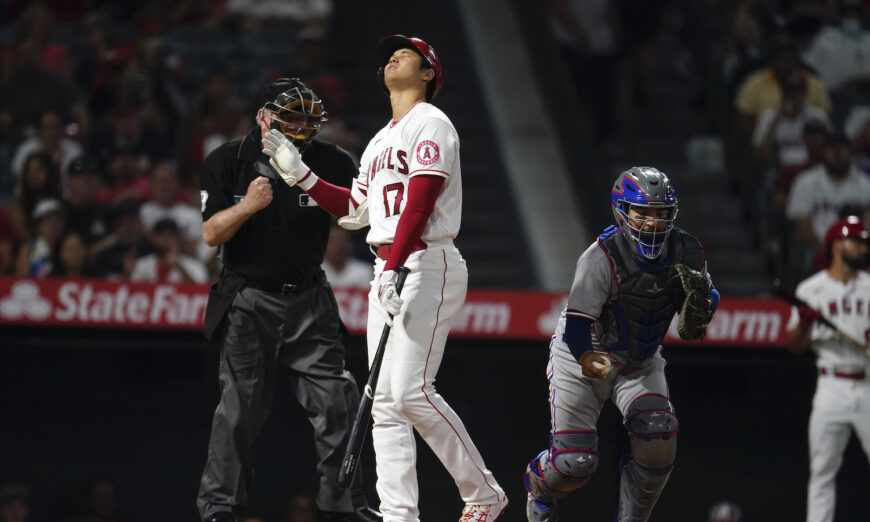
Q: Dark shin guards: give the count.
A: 2